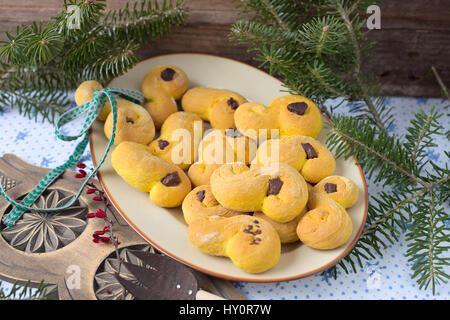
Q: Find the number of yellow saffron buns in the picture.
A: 12